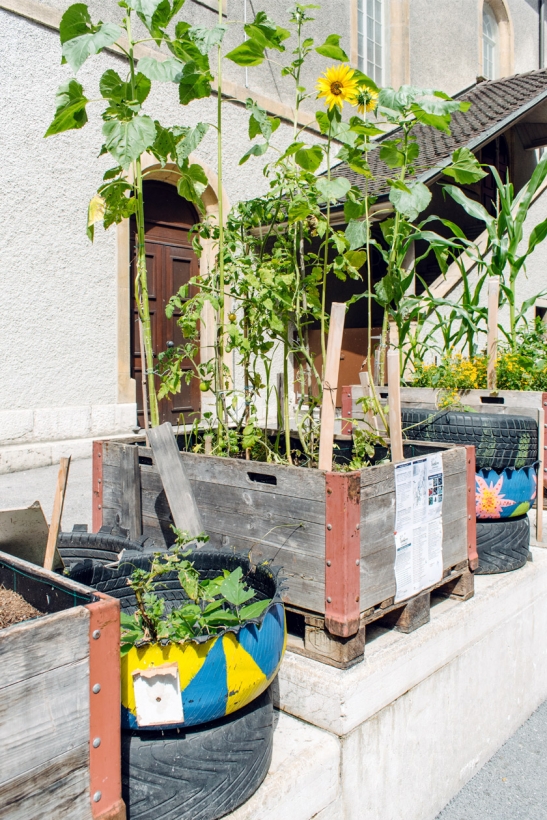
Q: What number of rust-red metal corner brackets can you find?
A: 6